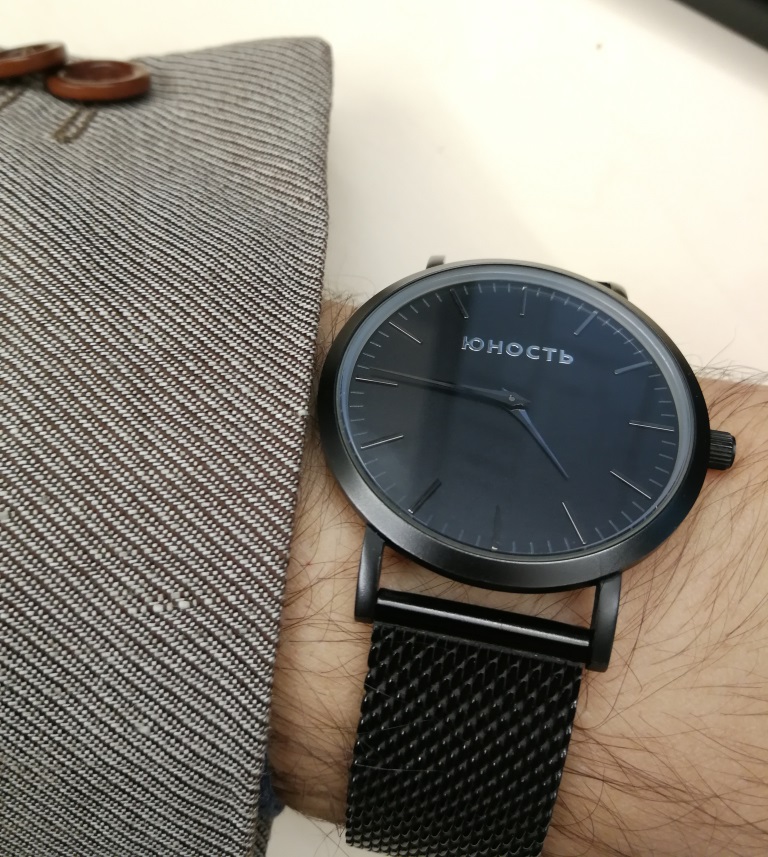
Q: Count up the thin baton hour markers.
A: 12